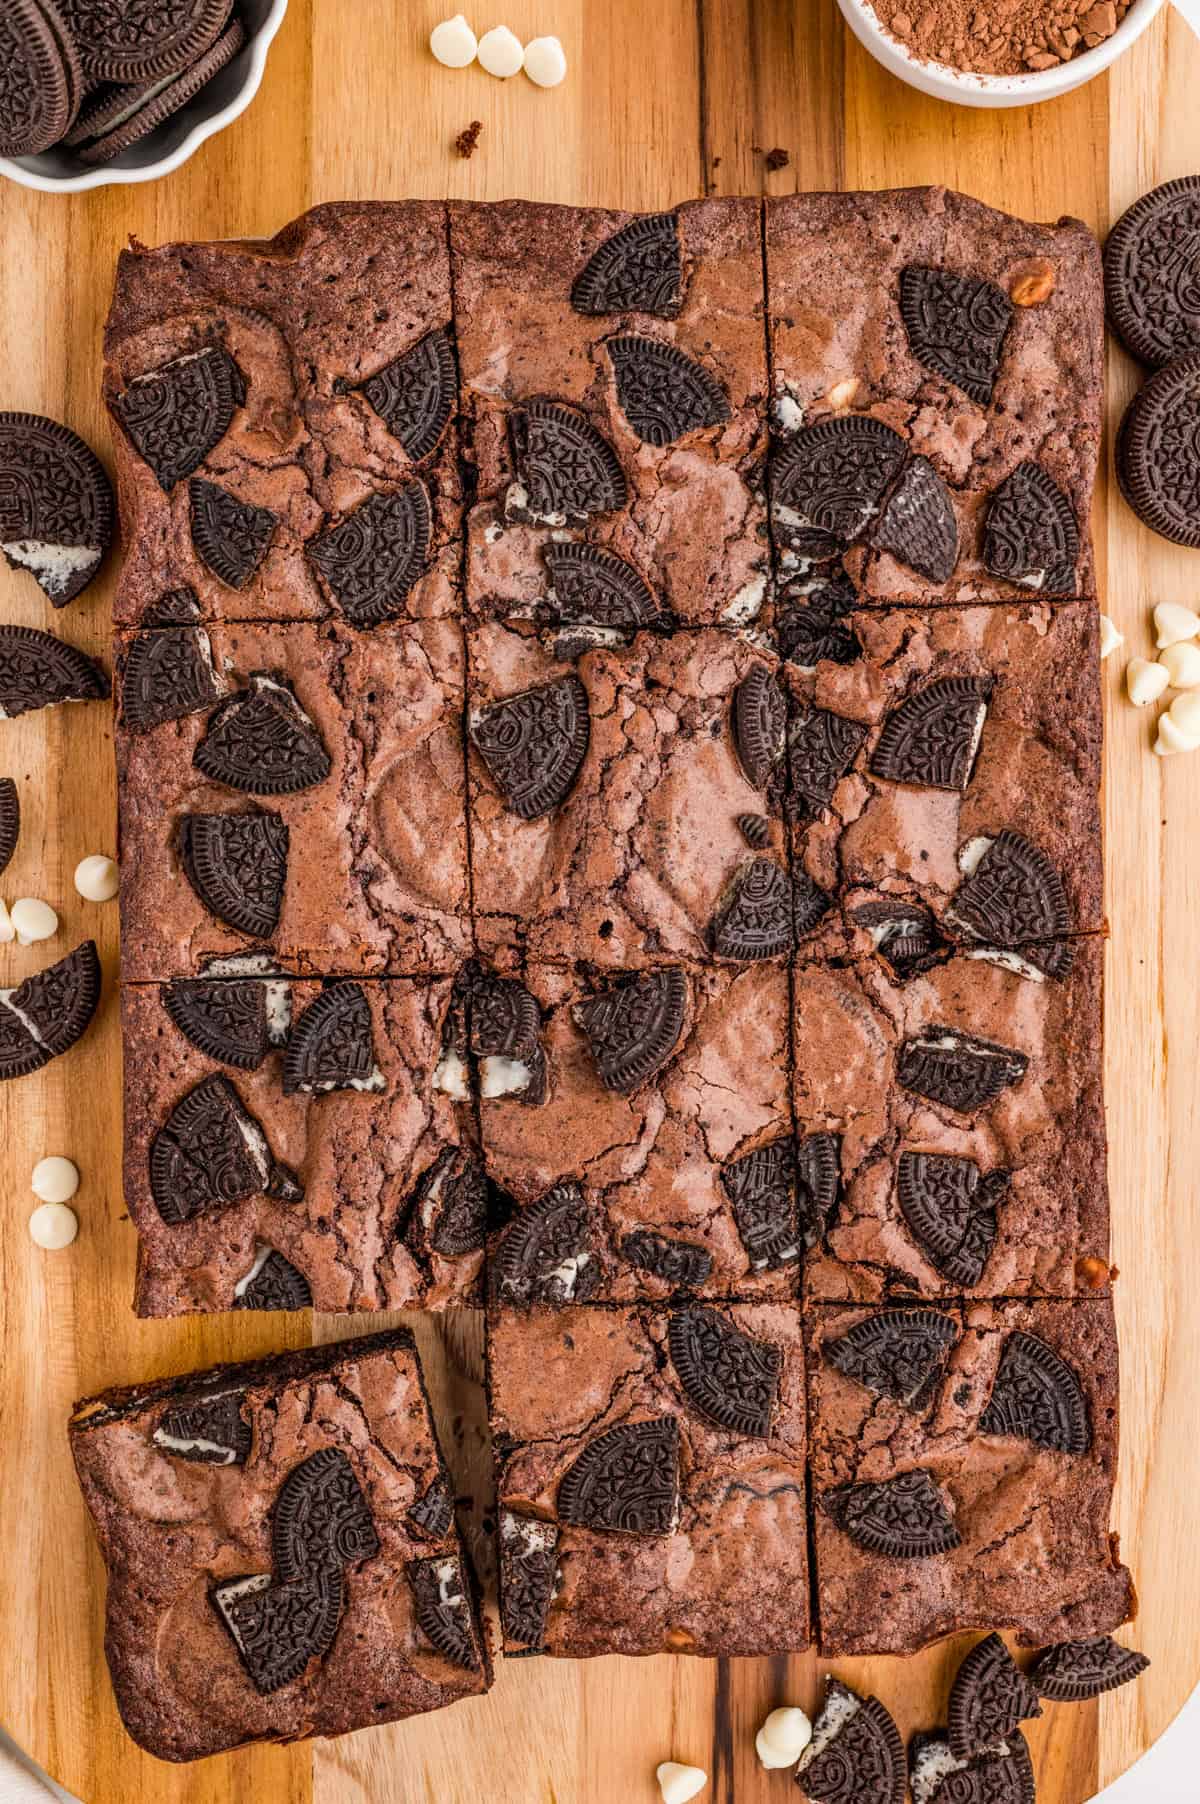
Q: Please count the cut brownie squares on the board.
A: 12